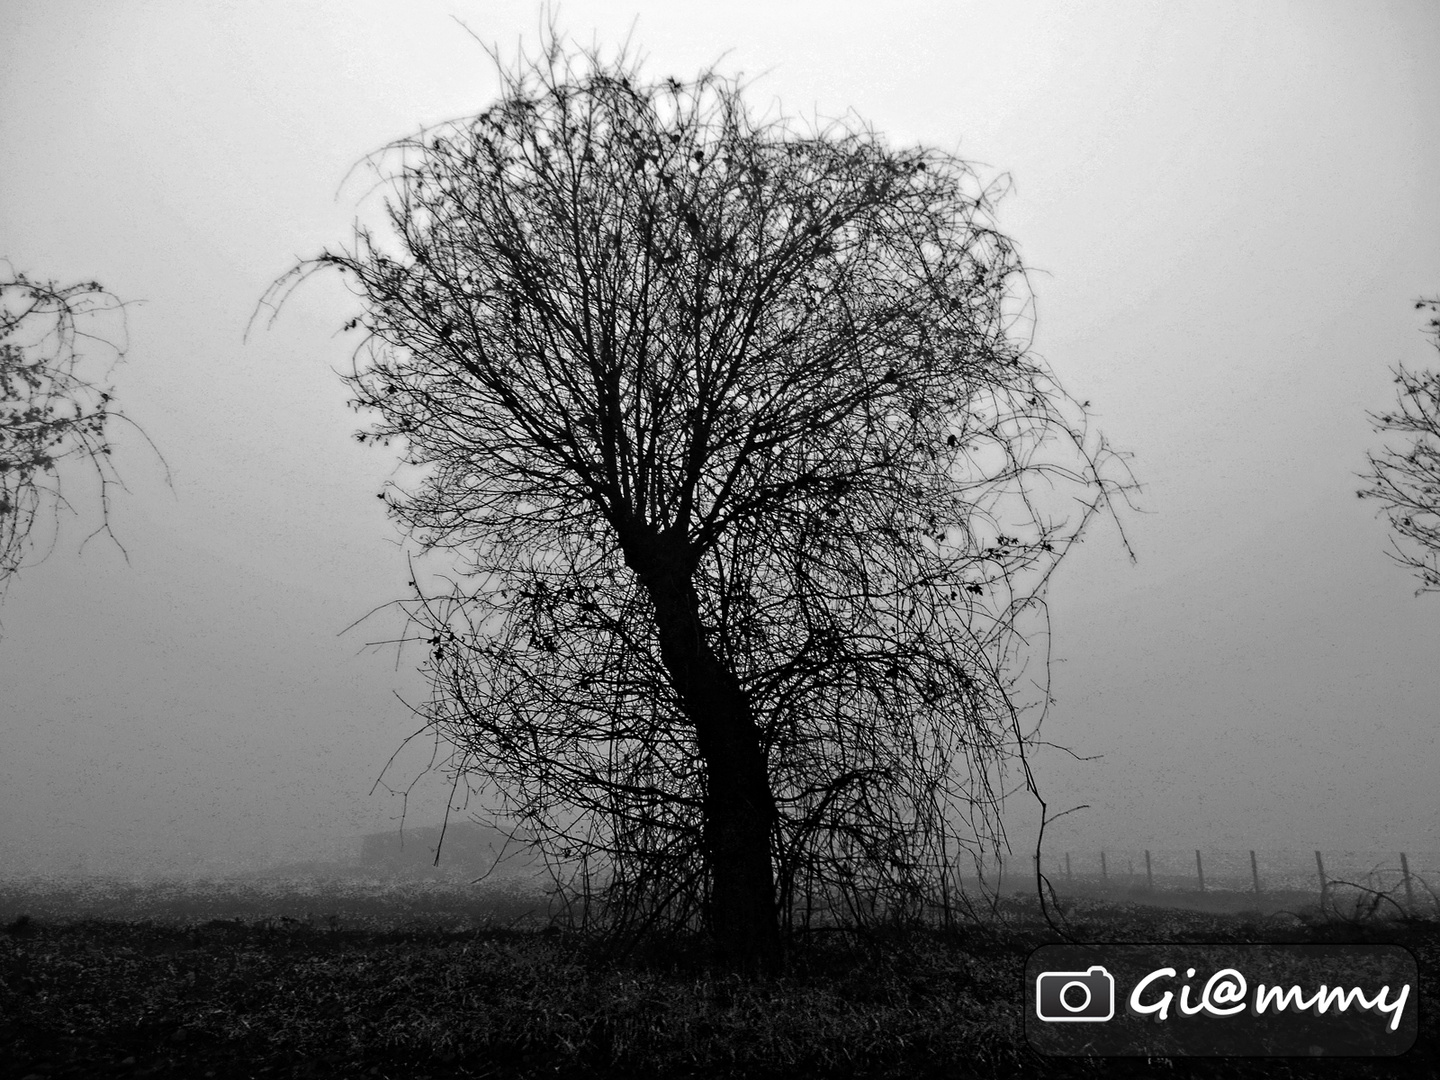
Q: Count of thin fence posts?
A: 7